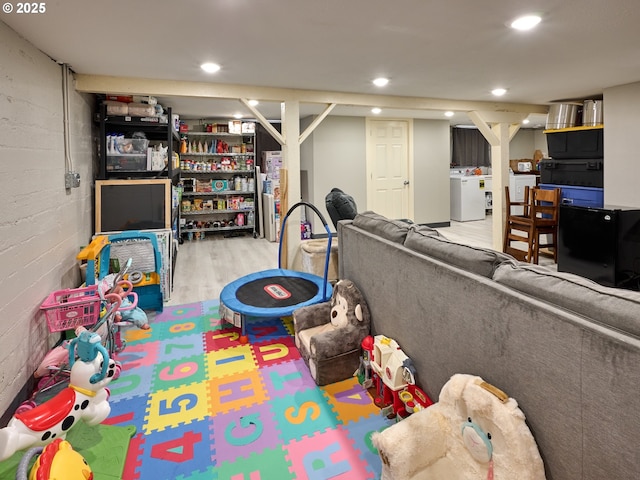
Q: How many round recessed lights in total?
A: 9